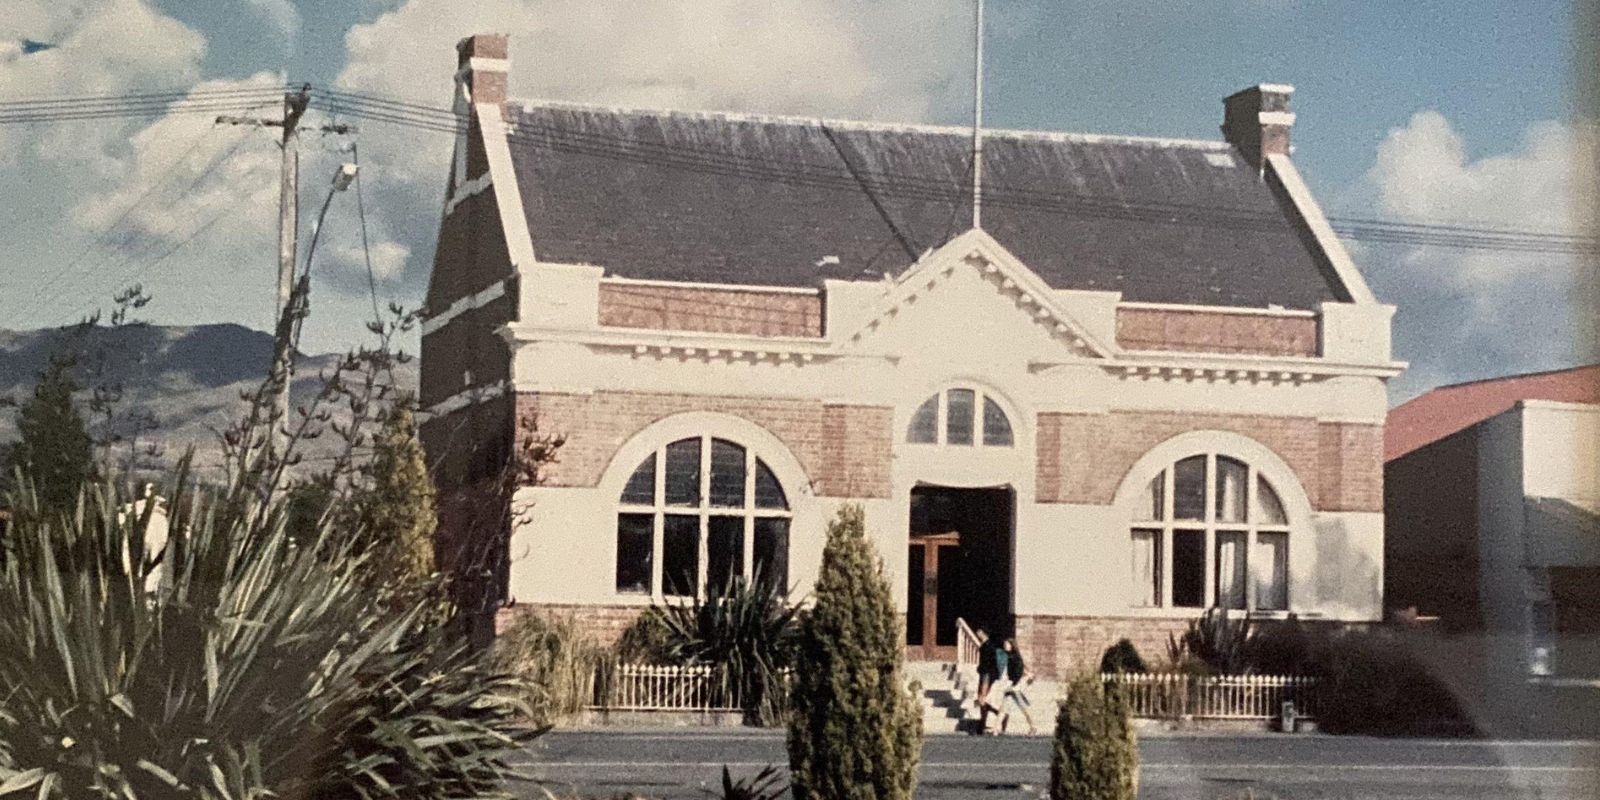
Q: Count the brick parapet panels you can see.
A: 2